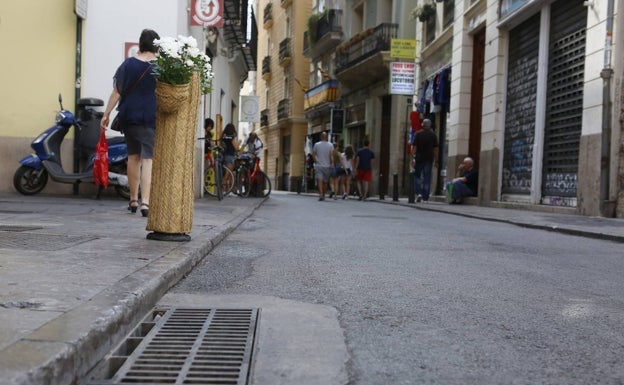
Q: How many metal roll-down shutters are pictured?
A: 2